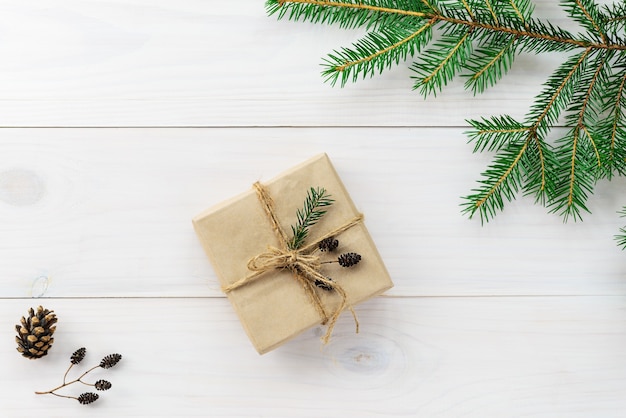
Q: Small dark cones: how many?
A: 7